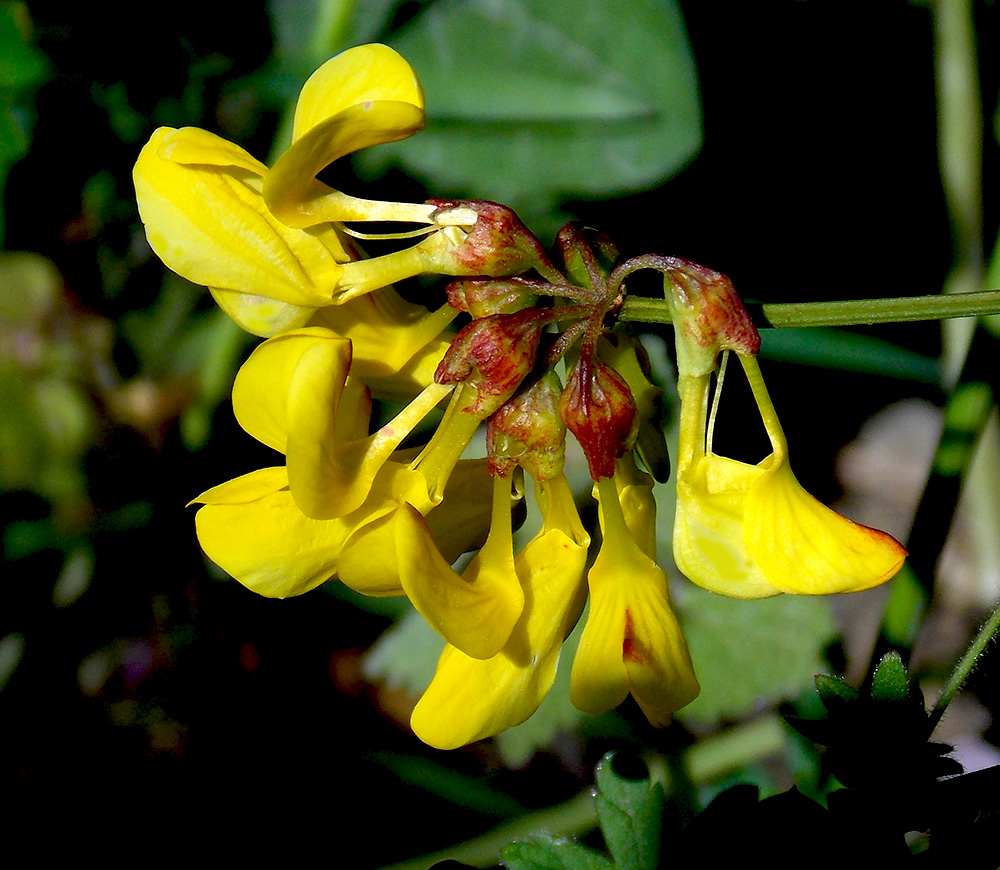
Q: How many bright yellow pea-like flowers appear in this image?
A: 6